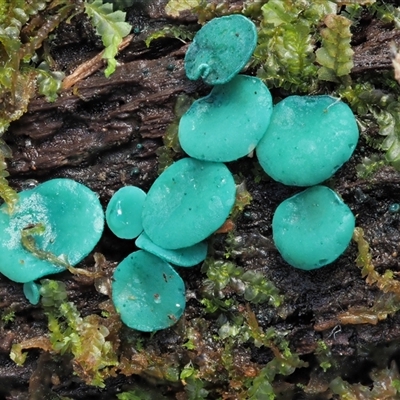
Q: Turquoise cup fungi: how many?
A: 10